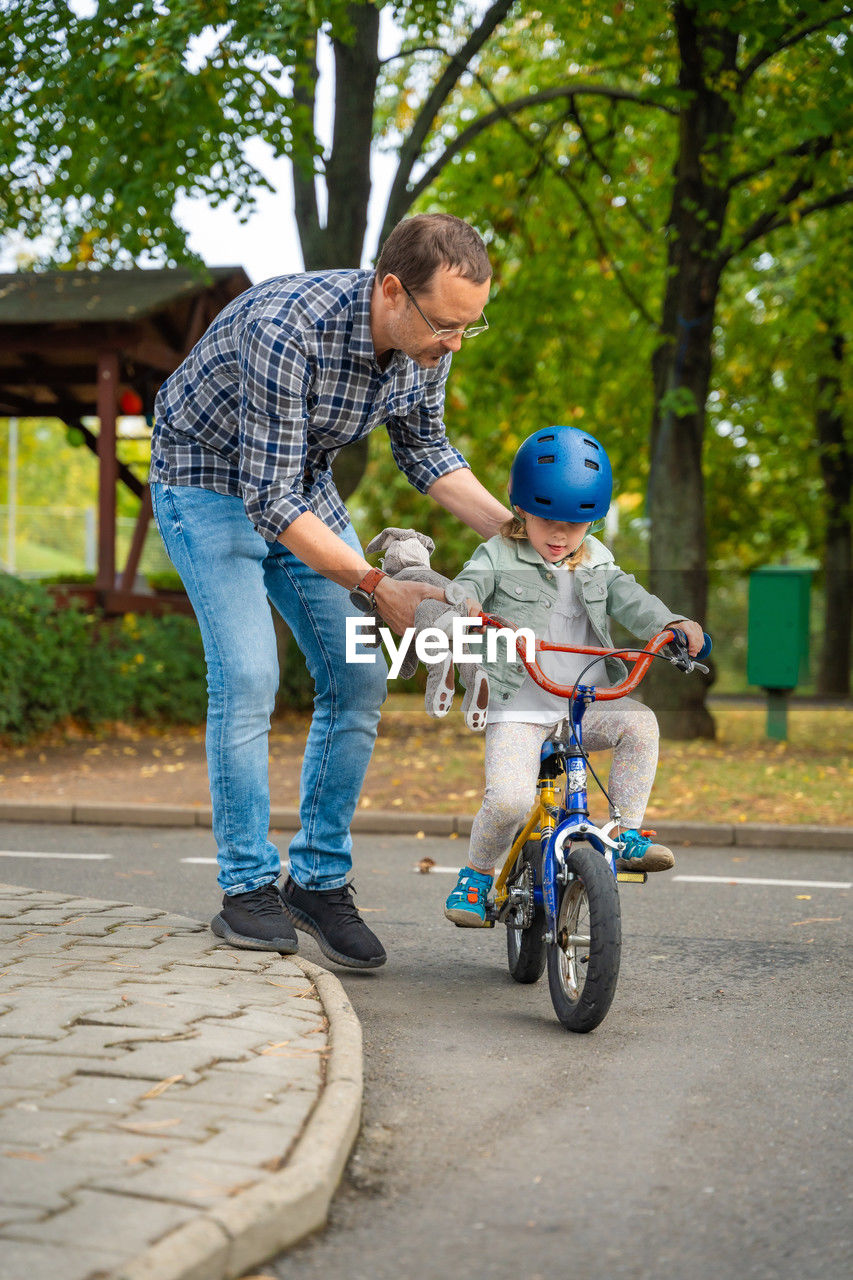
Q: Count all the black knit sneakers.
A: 2